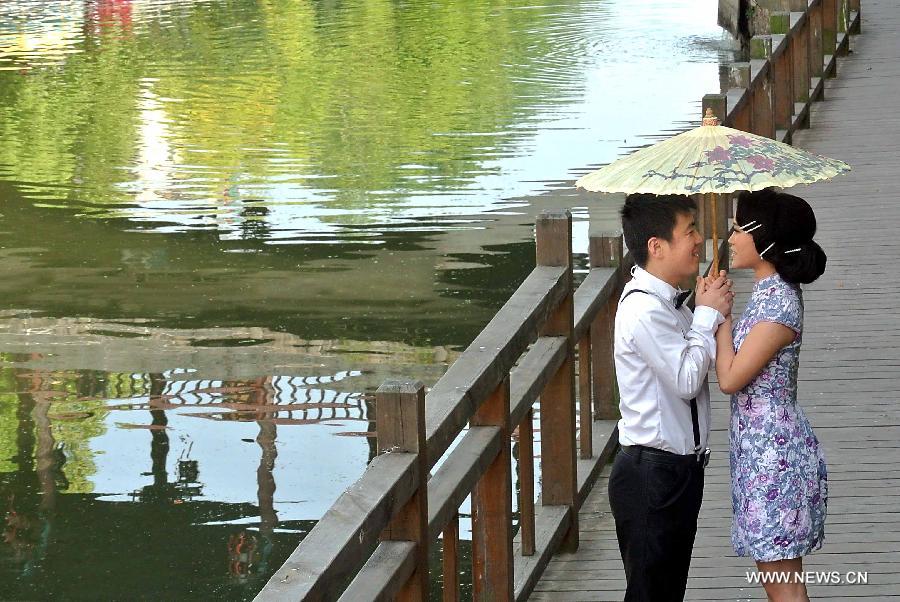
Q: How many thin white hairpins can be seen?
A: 4